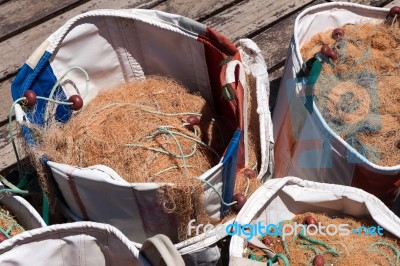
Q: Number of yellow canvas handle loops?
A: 0